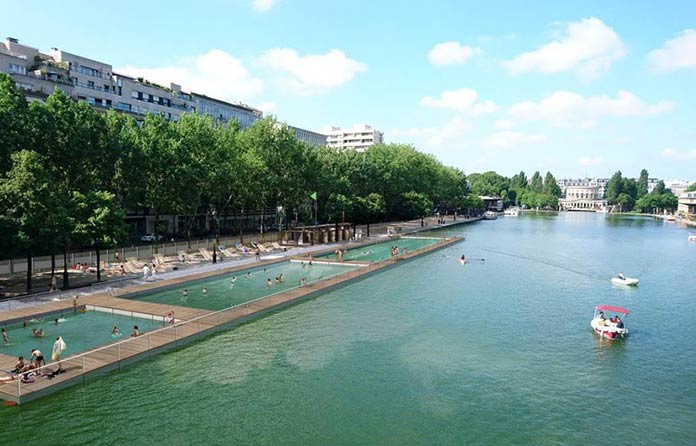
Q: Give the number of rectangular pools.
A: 3